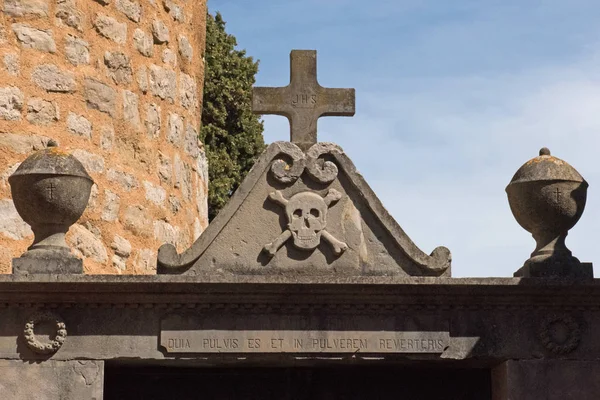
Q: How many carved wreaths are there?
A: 2